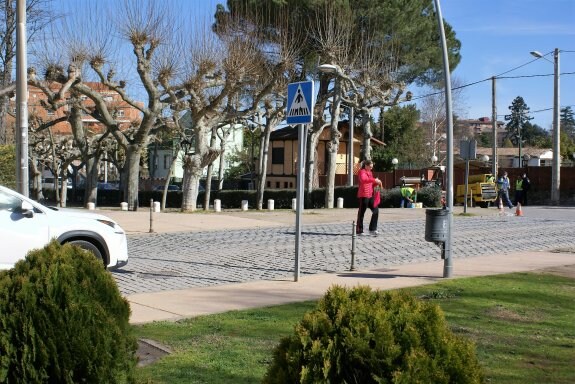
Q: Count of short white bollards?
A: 8